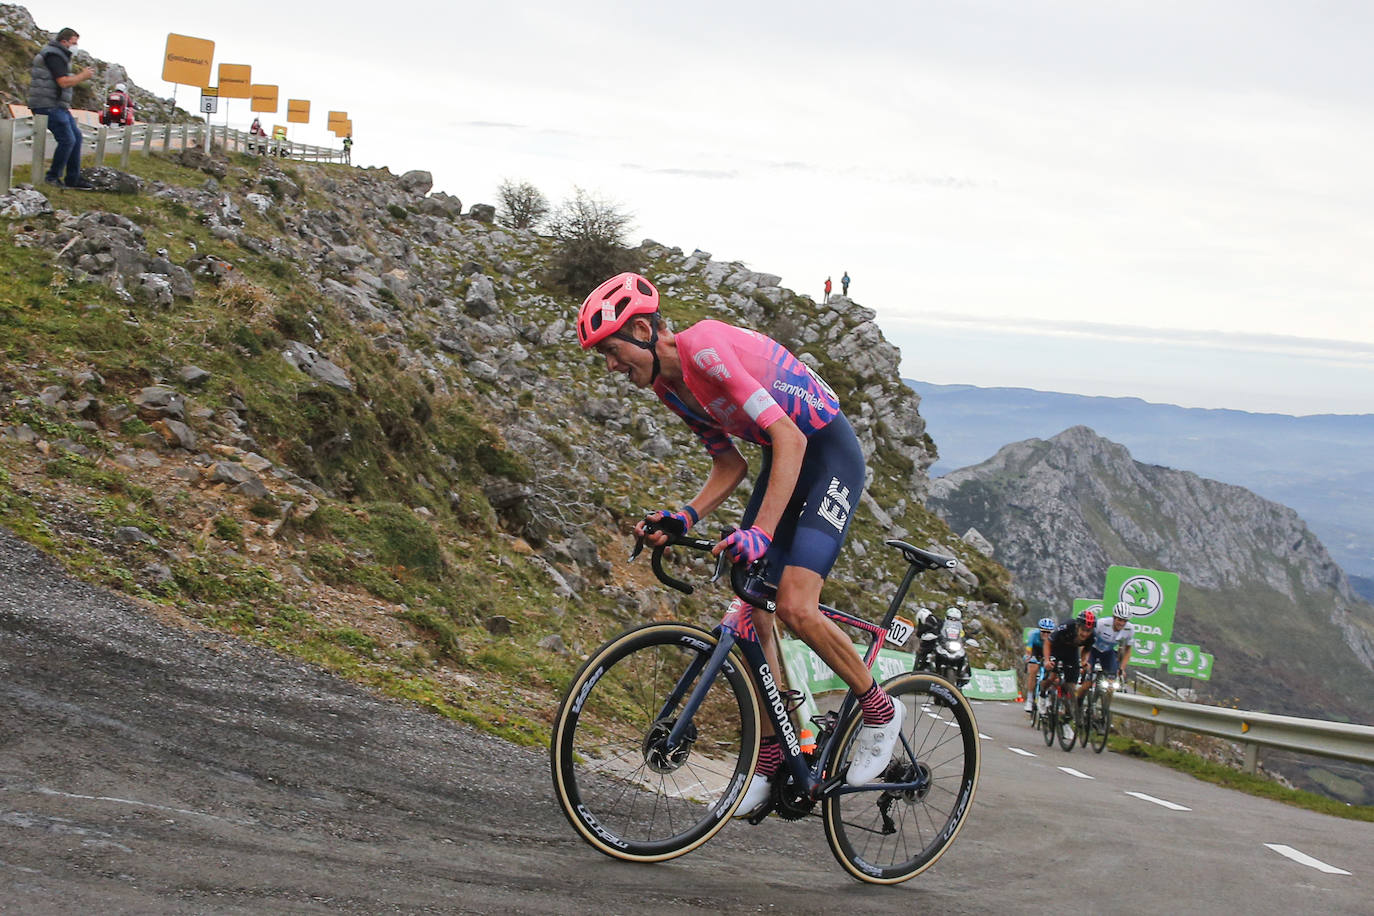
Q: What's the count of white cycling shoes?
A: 5